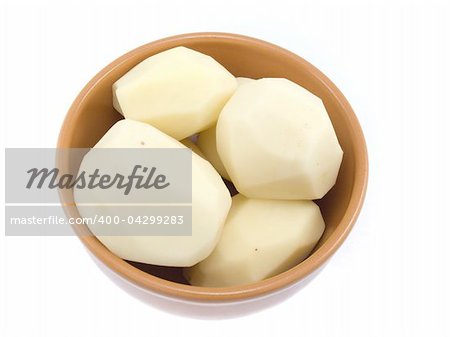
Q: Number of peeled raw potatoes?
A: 5